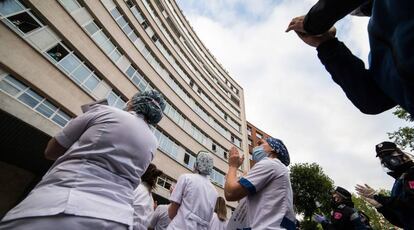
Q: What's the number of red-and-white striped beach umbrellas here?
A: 0